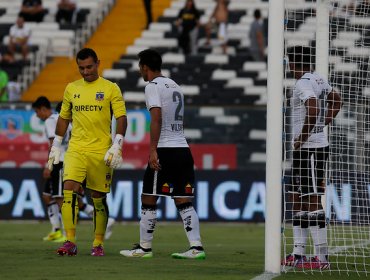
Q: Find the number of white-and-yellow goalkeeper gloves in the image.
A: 2